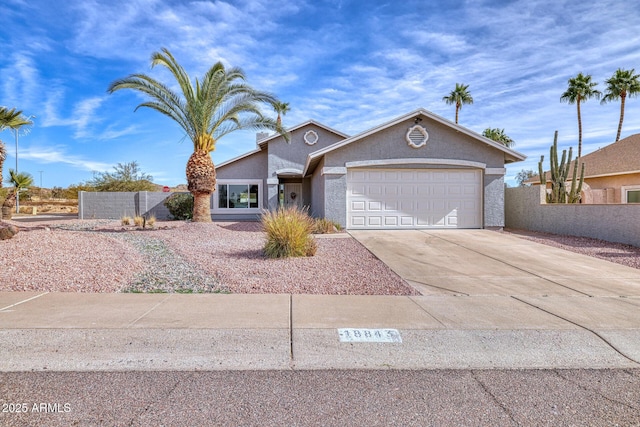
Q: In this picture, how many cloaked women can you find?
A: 0